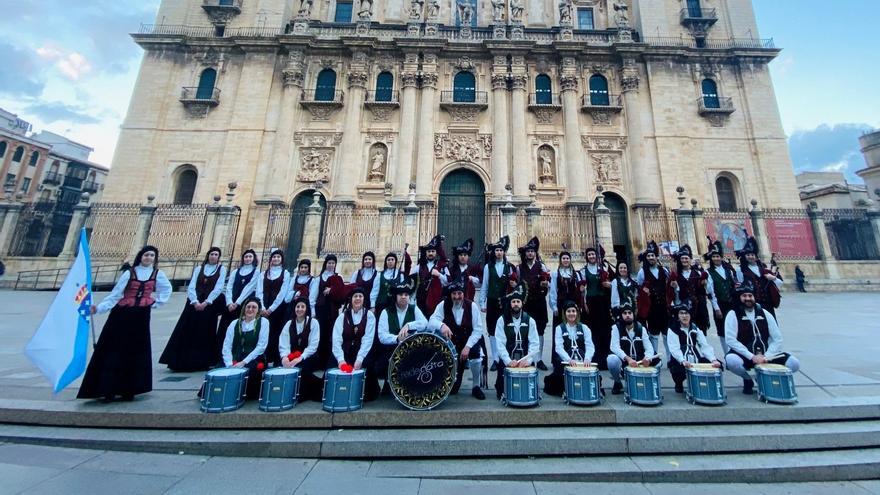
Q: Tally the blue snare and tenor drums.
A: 8